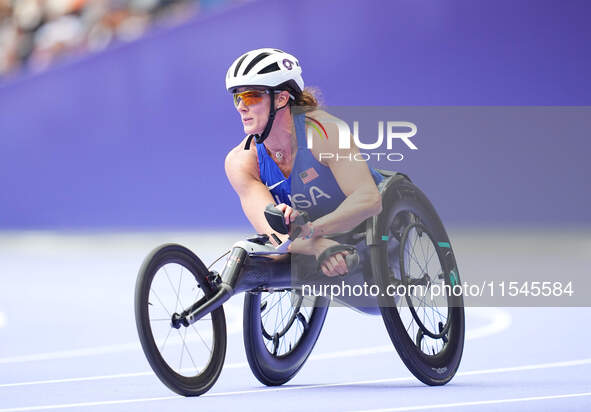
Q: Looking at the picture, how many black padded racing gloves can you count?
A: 2